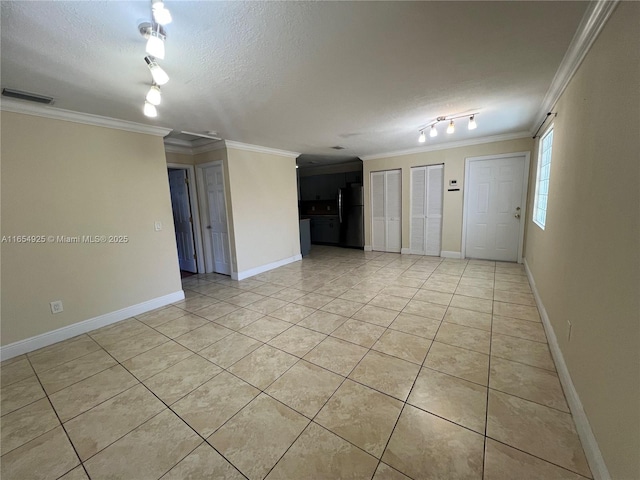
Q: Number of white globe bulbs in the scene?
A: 9